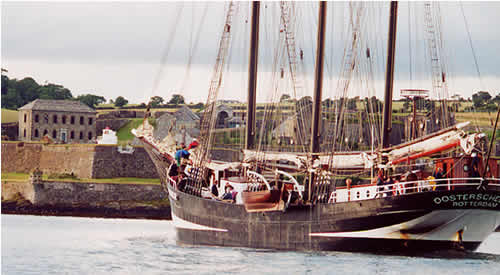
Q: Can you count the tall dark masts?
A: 3